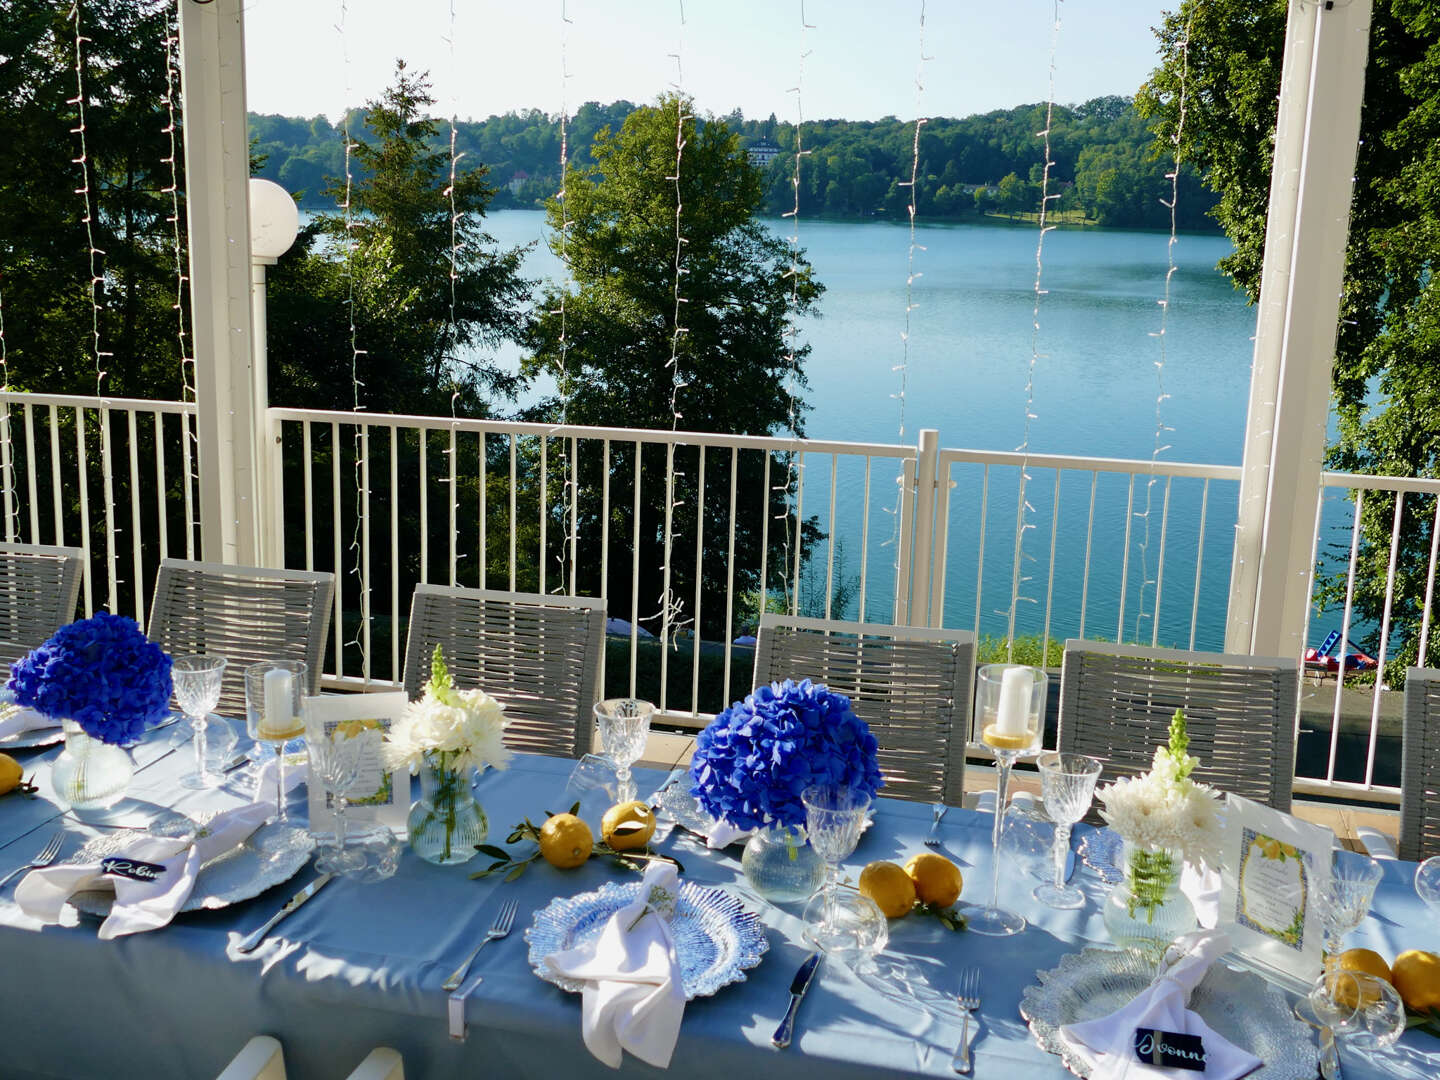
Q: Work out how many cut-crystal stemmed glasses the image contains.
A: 6